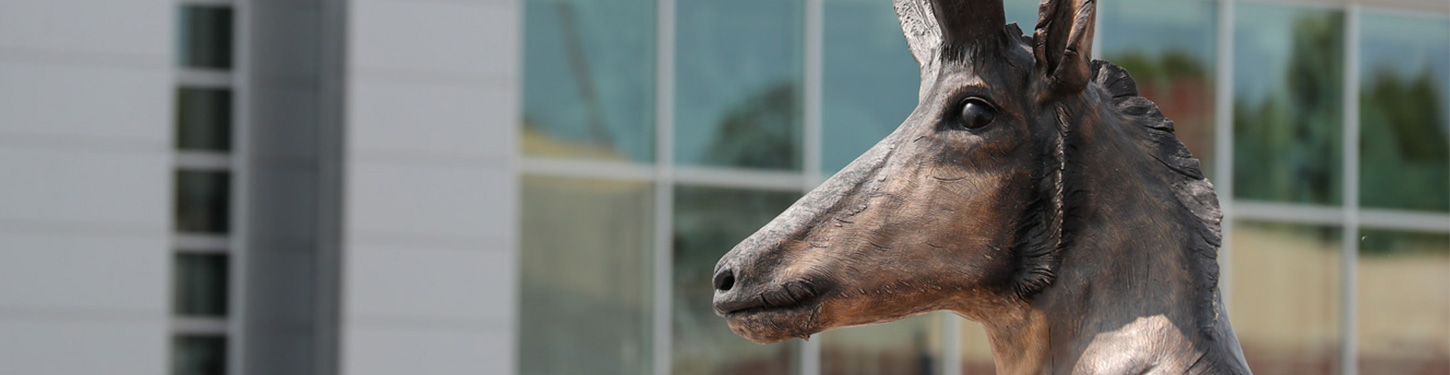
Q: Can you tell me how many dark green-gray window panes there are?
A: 5